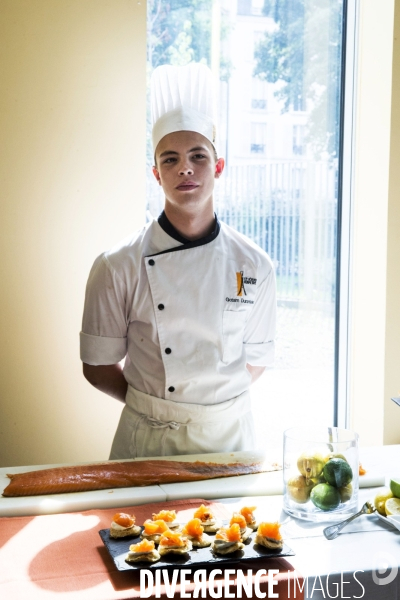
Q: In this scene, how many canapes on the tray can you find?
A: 11